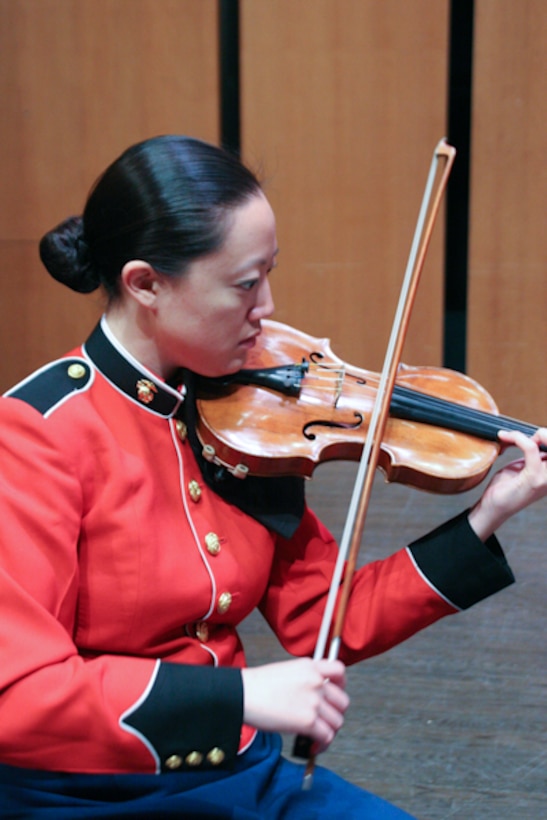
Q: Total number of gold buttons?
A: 9